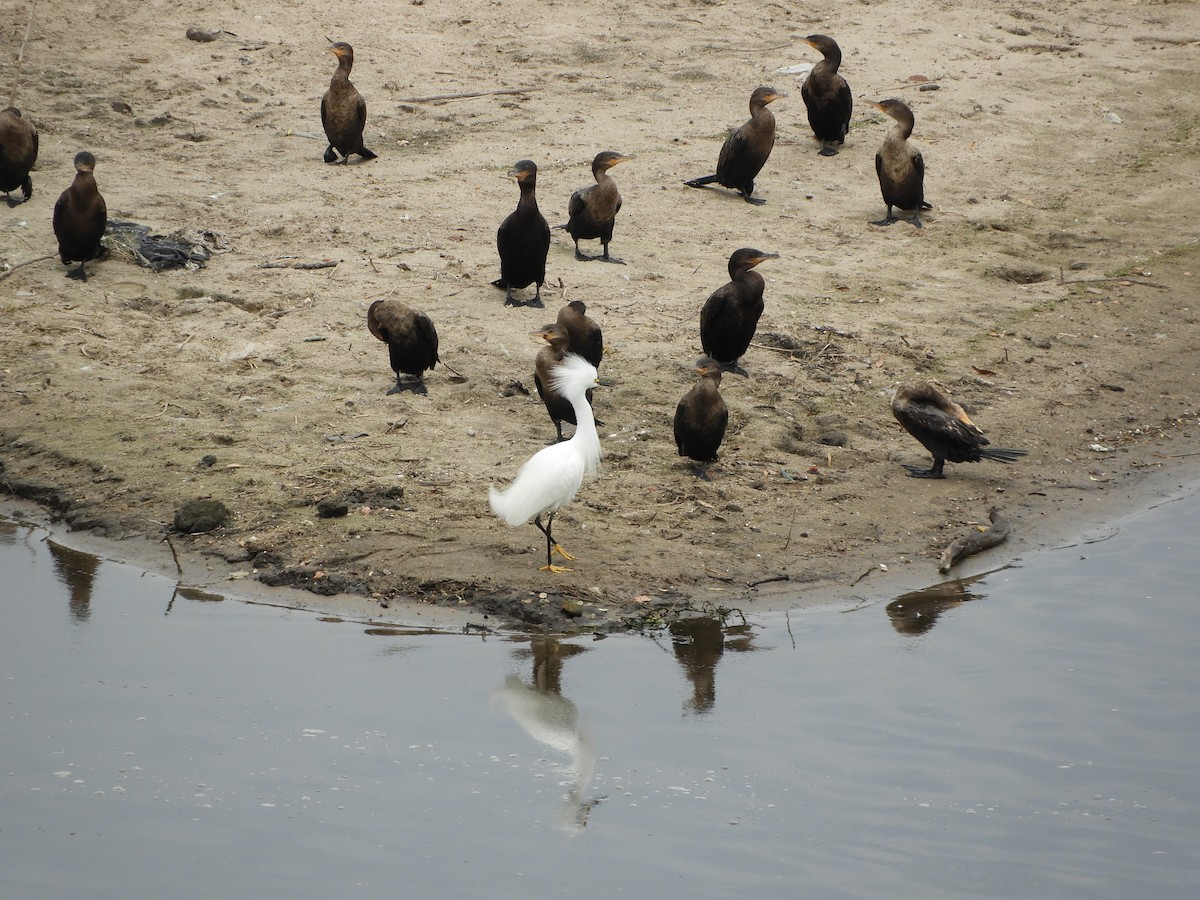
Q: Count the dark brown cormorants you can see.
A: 14